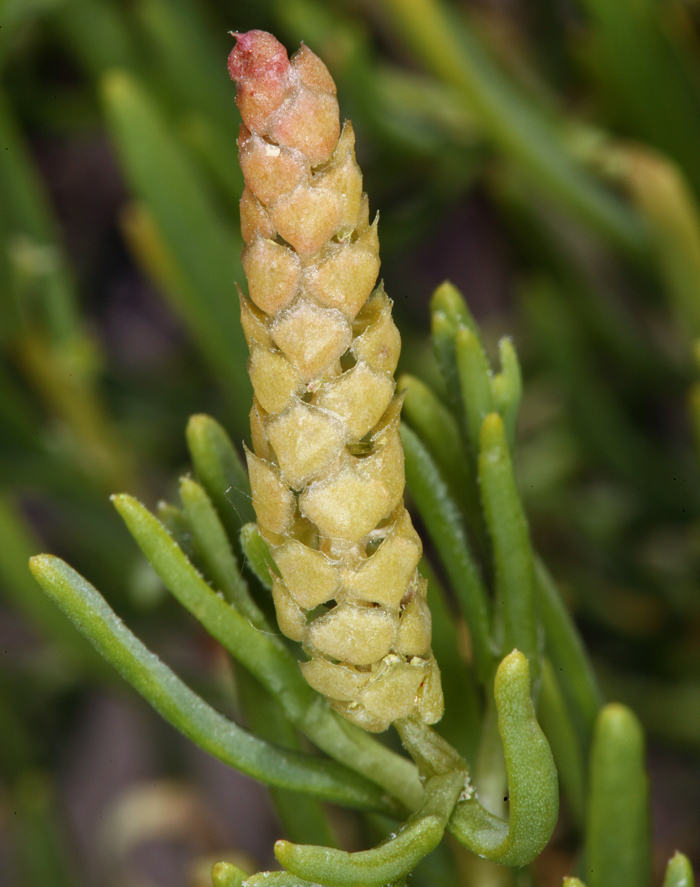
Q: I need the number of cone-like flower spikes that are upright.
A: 1